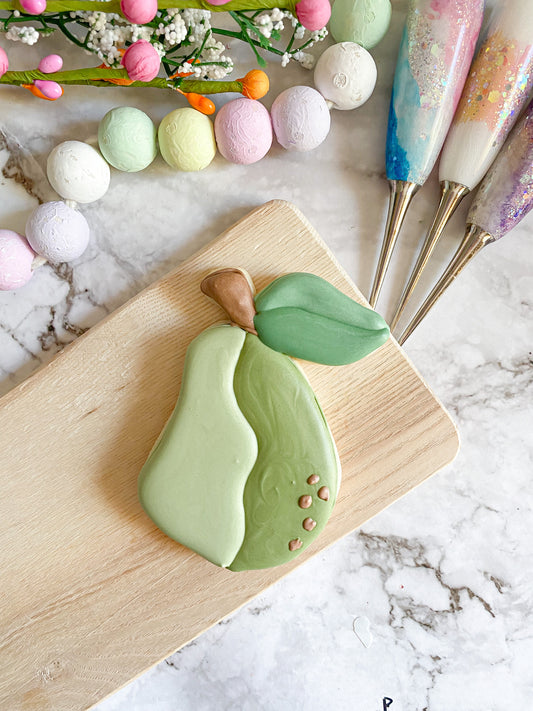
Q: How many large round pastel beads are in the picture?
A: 9